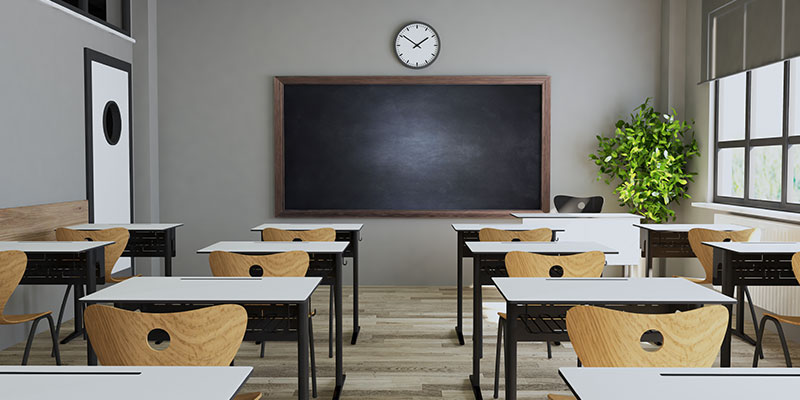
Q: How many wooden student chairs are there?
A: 10